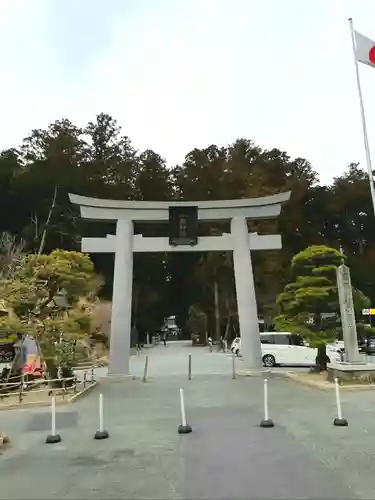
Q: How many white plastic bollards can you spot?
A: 5